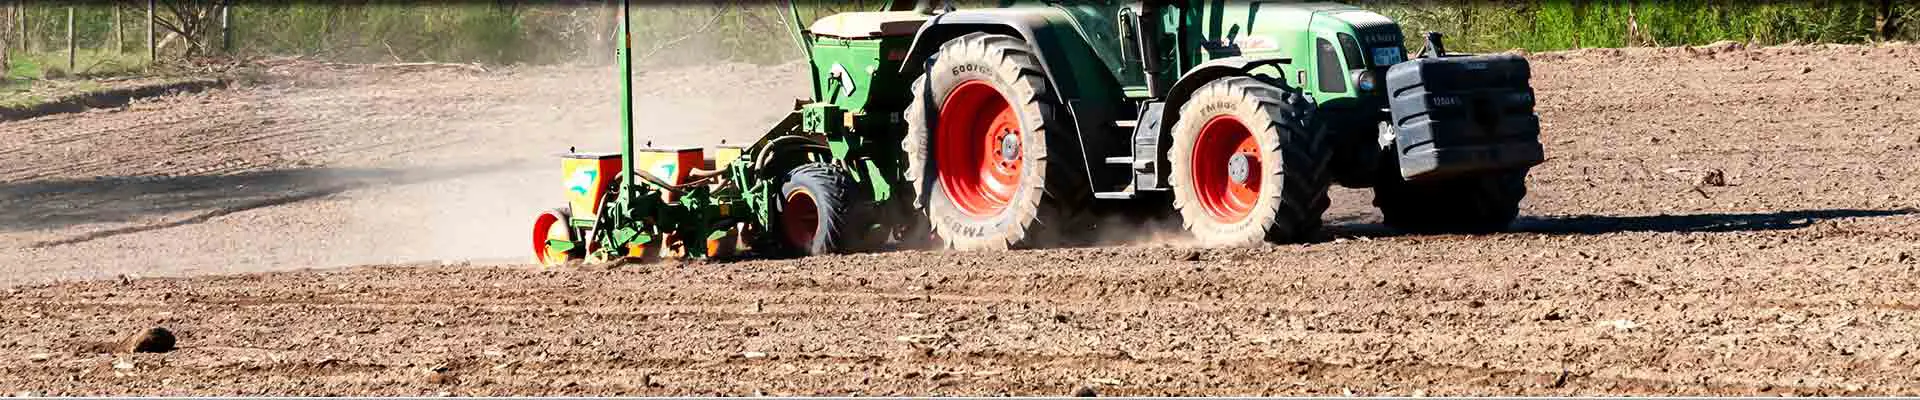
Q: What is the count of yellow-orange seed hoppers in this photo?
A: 3